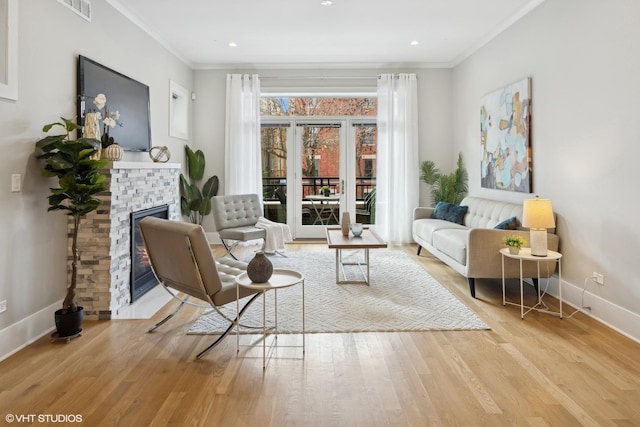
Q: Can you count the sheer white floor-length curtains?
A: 2